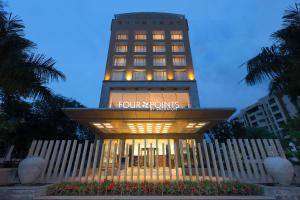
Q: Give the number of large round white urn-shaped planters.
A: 2